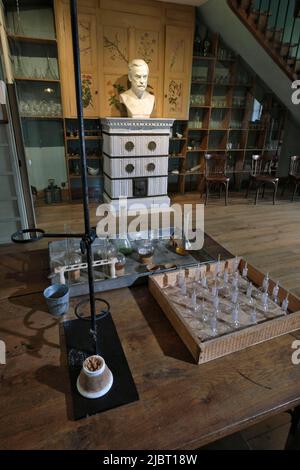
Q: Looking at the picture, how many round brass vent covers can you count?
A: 4